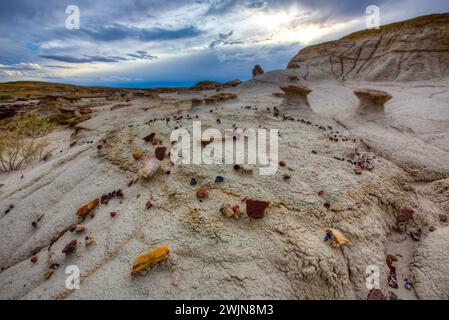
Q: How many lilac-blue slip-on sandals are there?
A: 0